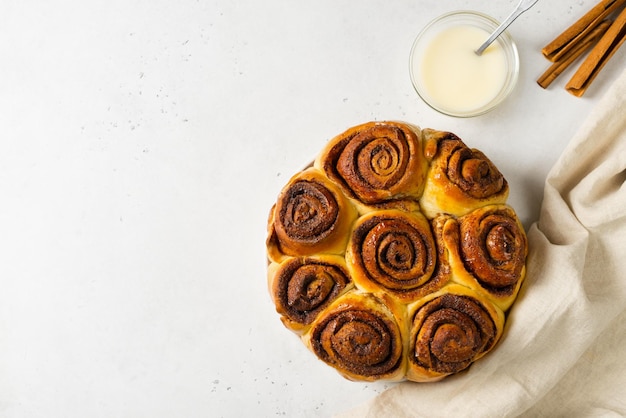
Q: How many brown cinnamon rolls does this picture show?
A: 8